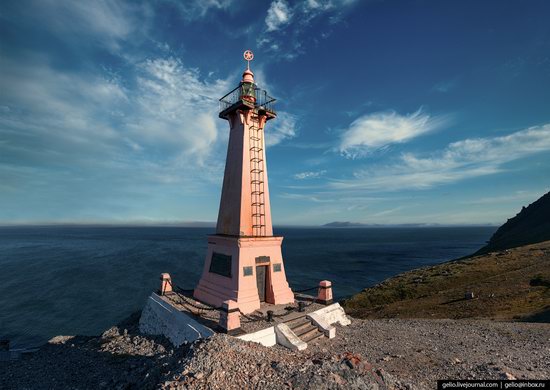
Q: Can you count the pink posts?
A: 3